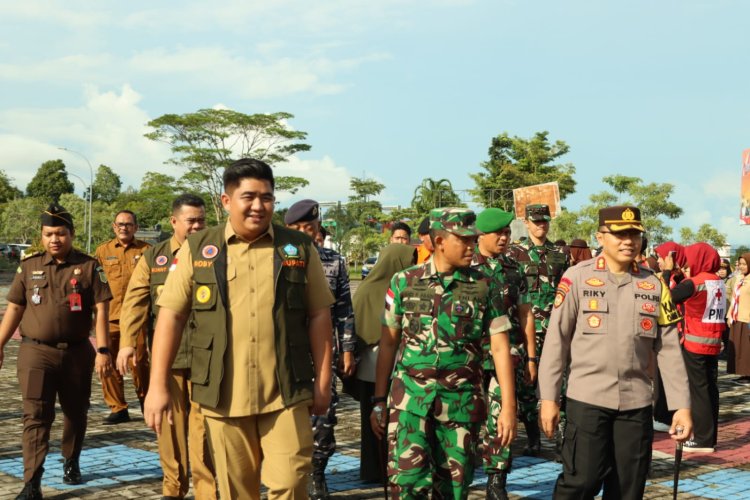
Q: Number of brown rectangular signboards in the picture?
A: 1